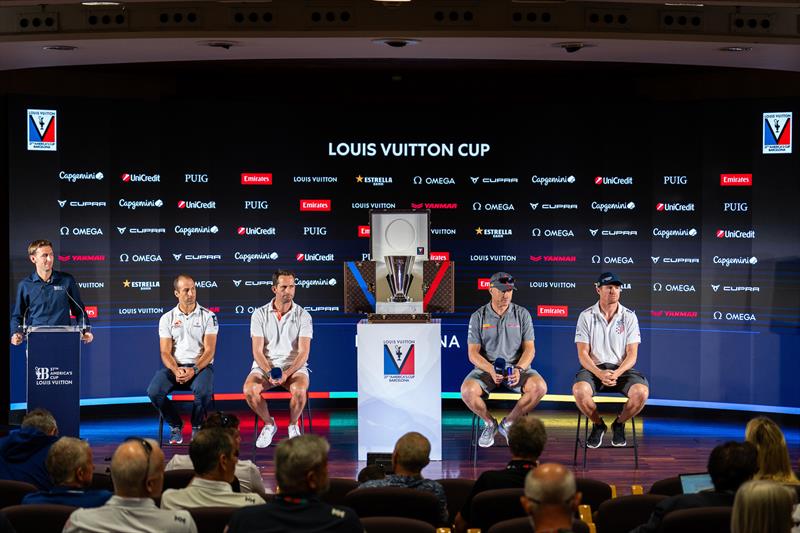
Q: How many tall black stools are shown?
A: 4